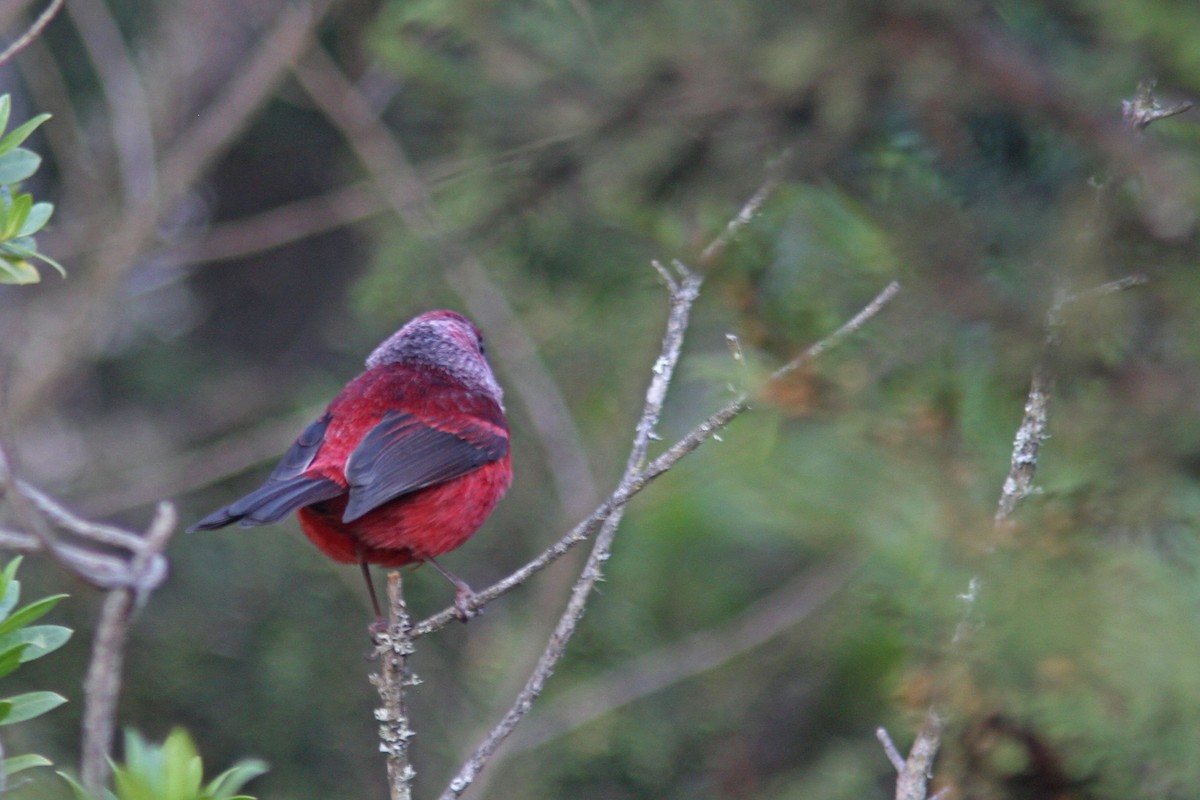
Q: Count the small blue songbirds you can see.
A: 0